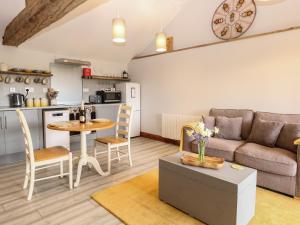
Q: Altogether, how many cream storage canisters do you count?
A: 3